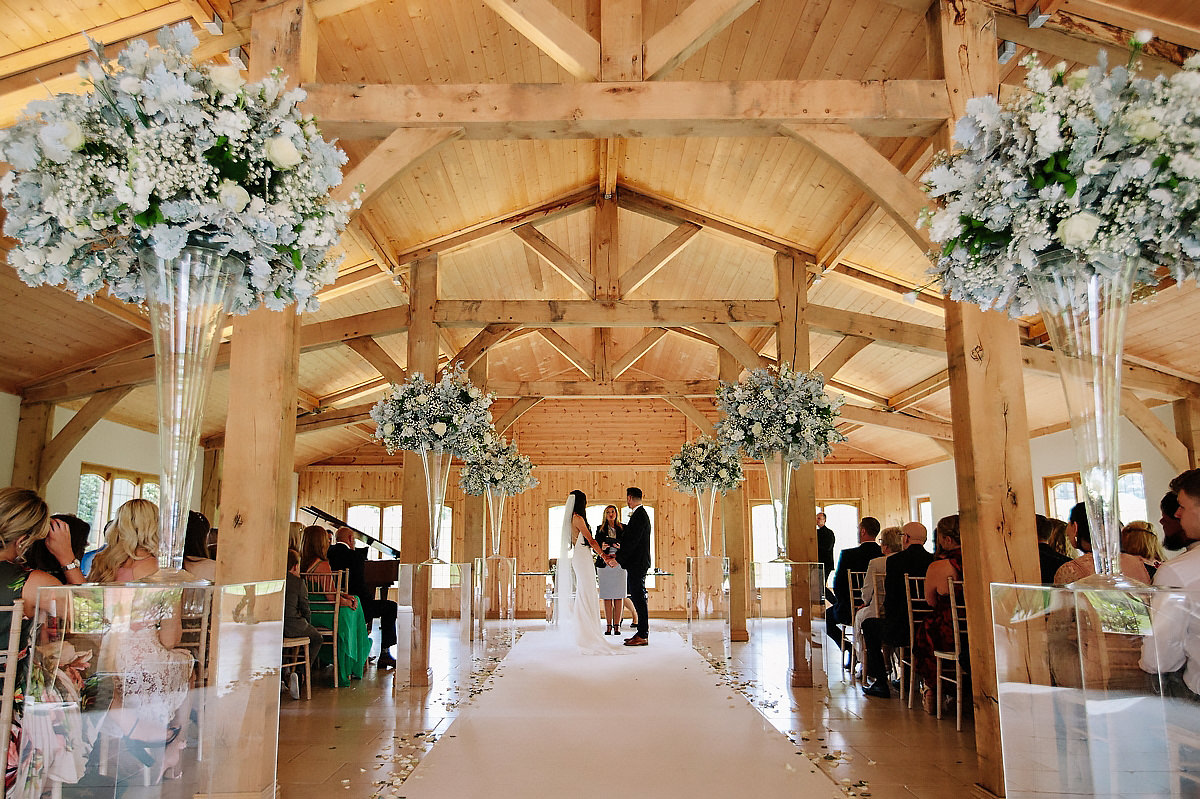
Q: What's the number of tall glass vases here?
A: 6